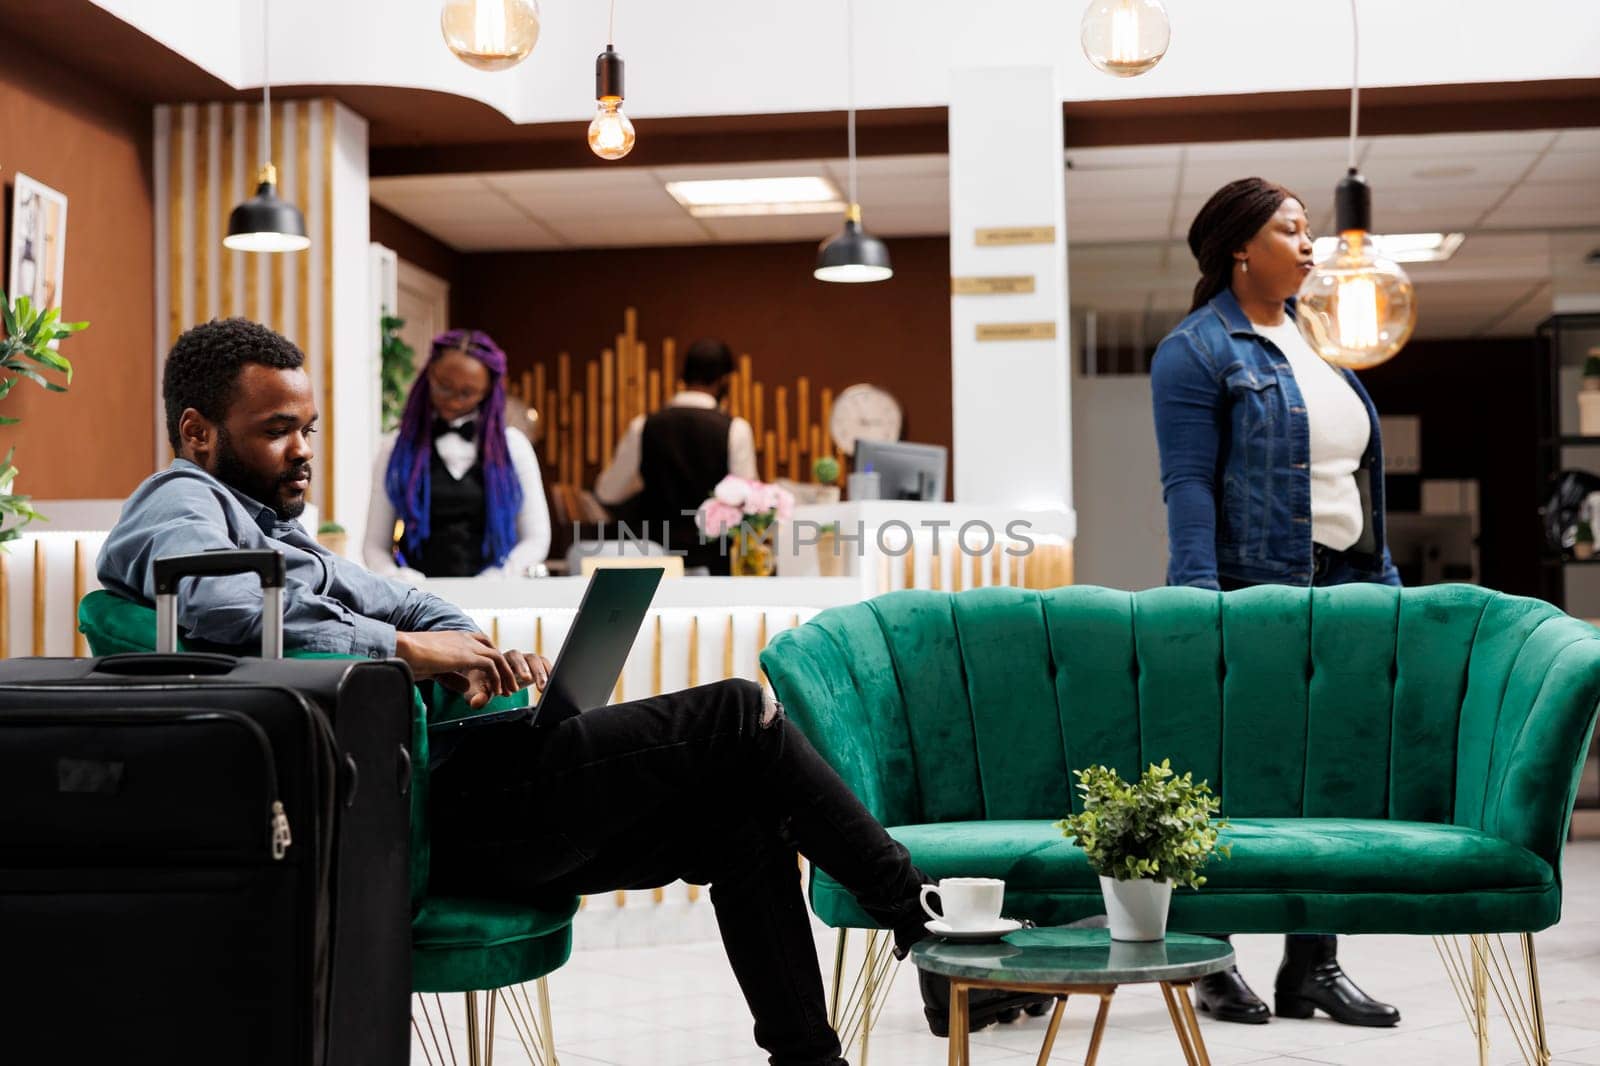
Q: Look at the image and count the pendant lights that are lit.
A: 6